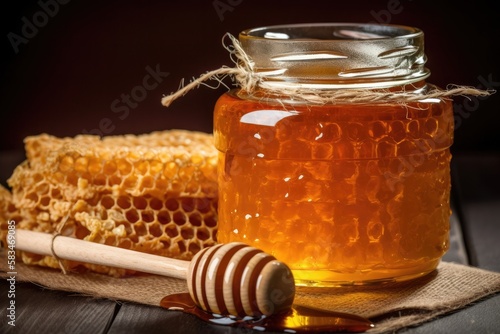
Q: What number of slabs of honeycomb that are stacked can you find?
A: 2